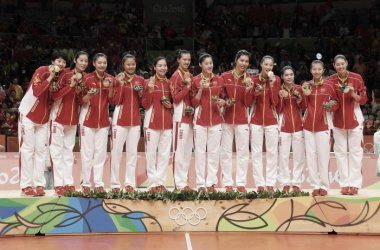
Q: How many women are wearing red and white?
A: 12